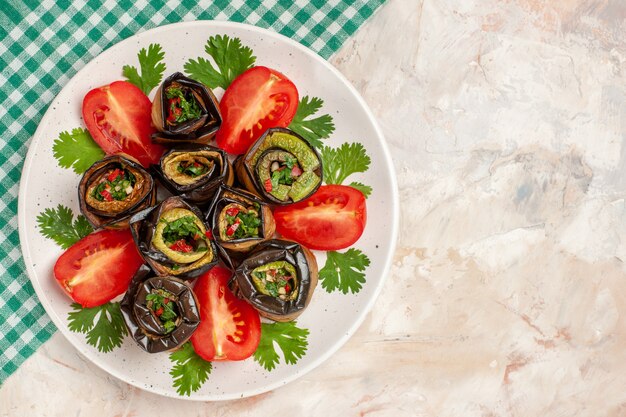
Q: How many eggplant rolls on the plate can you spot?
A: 8